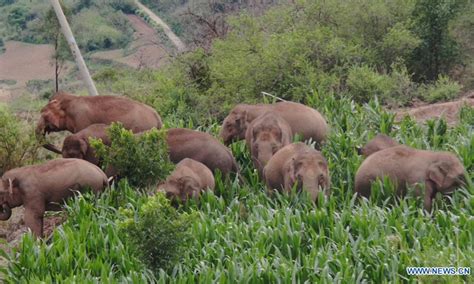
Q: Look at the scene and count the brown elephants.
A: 10